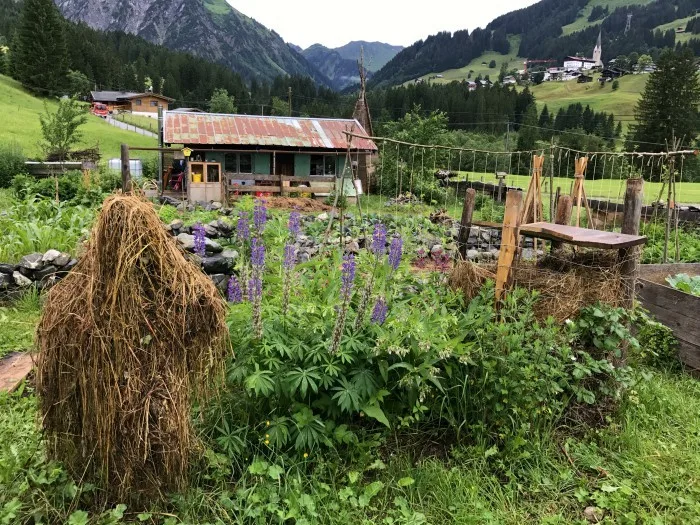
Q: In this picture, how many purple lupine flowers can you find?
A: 12